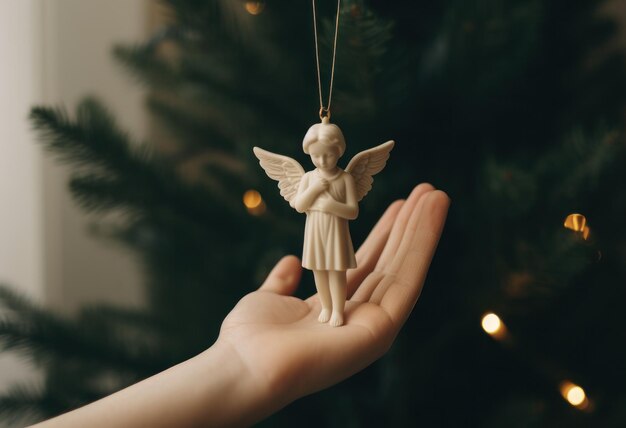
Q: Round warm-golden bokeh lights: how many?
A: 5